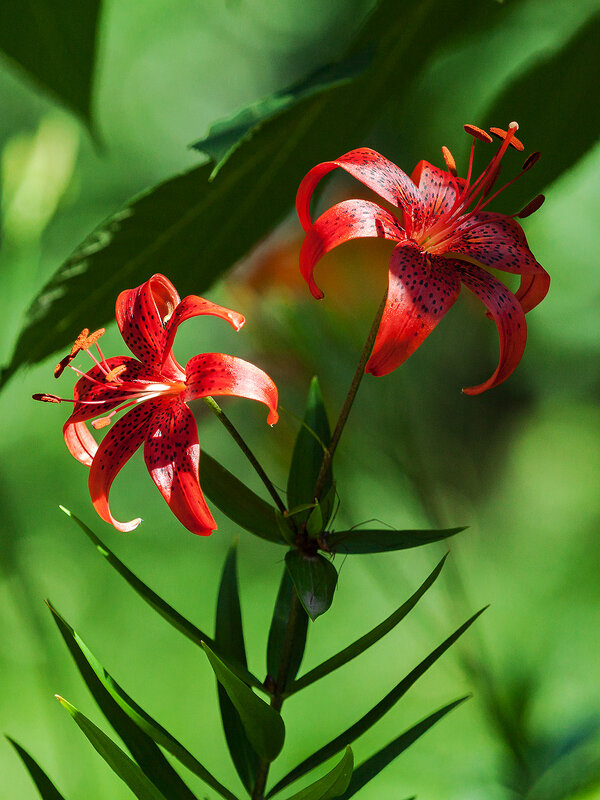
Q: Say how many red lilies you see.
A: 2